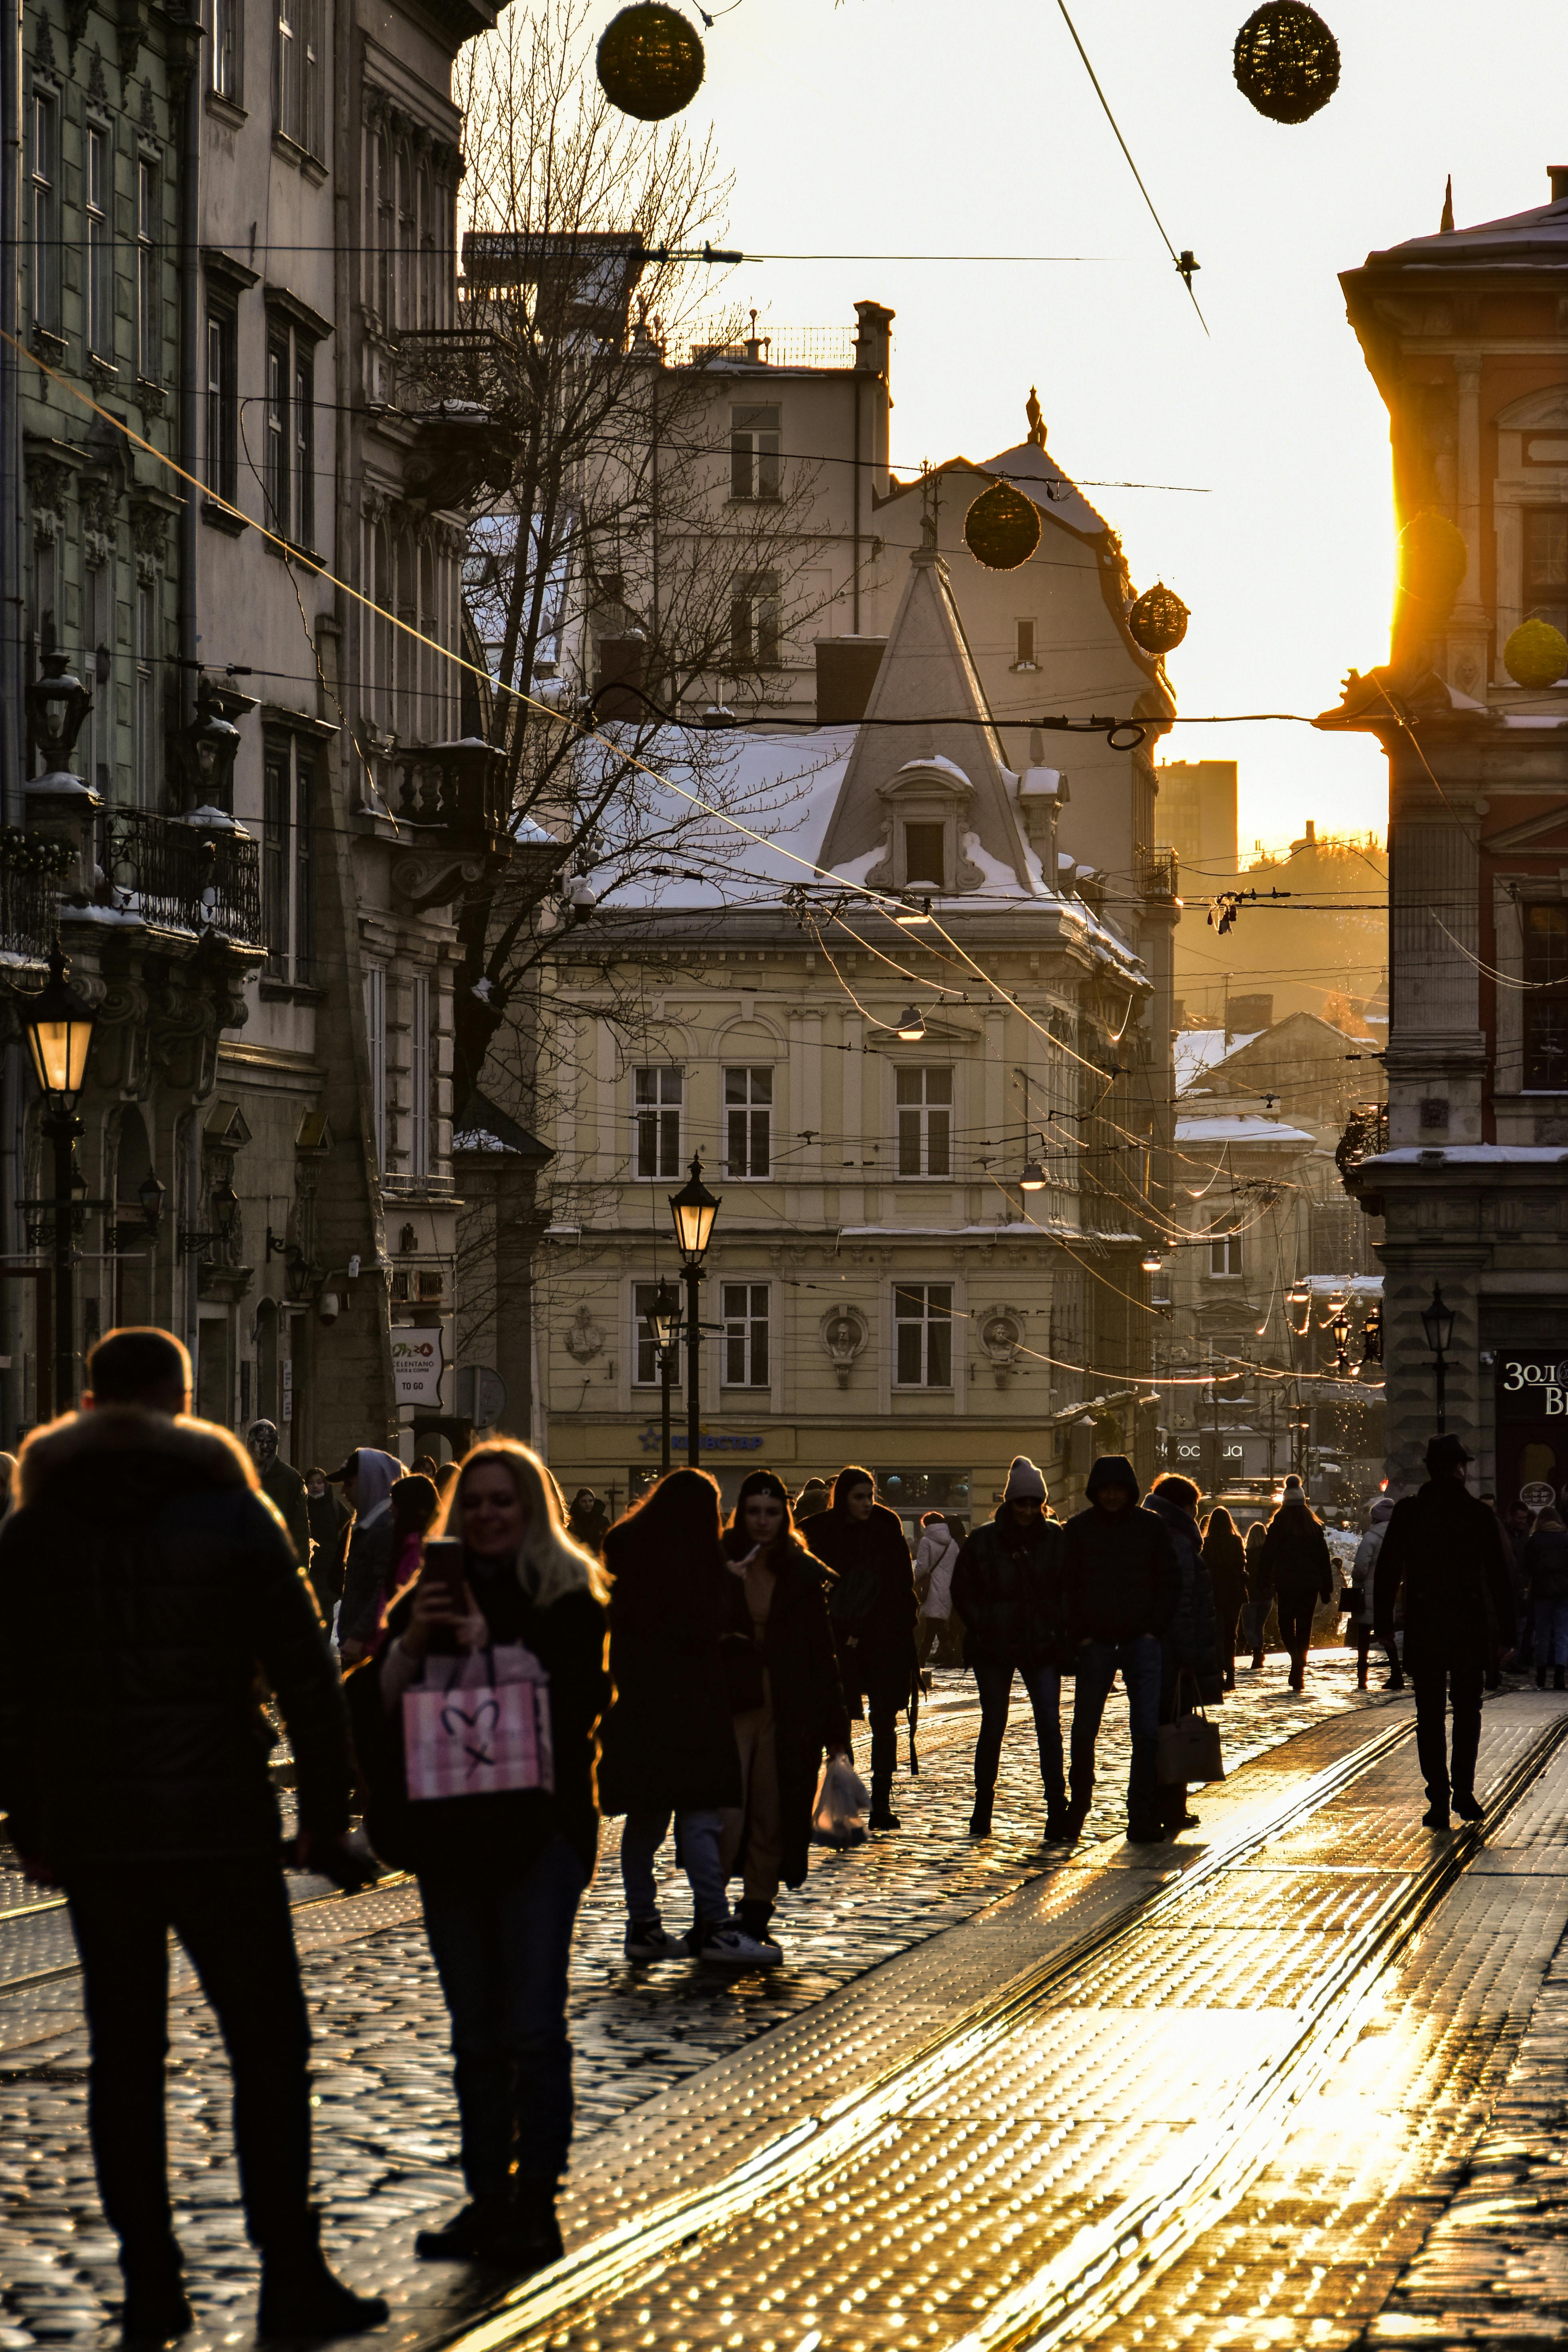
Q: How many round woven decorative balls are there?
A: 6